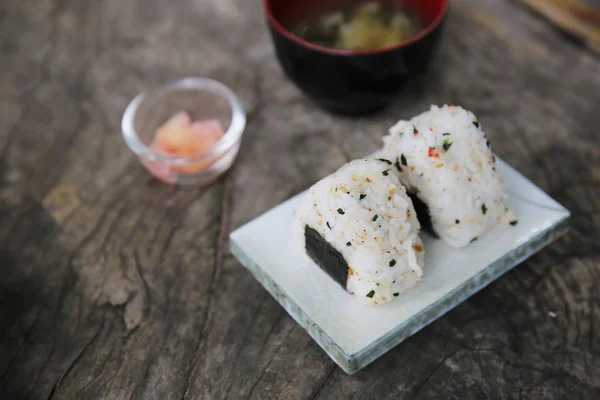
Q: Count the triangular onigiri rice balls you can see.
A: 2